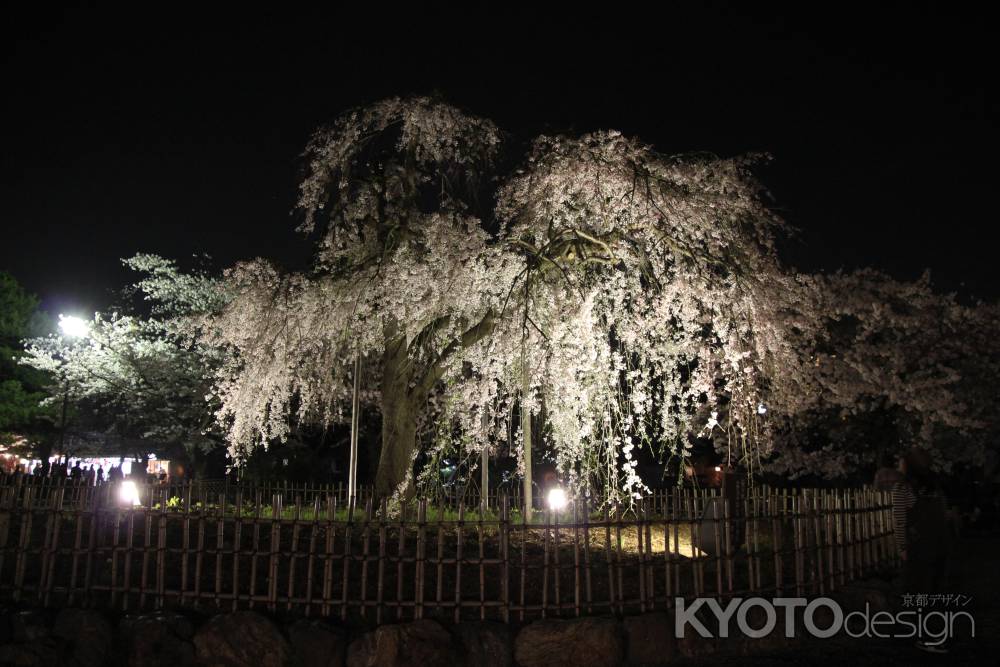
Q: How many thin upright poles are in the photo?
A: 3